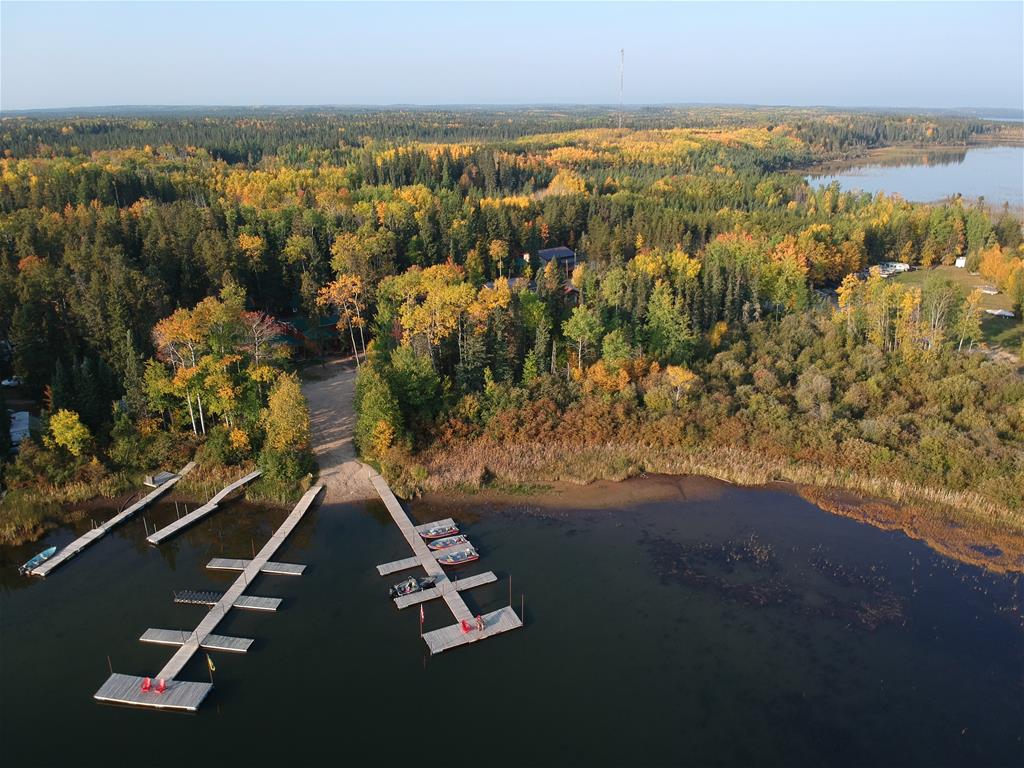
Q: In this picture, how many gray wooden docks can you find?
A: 4